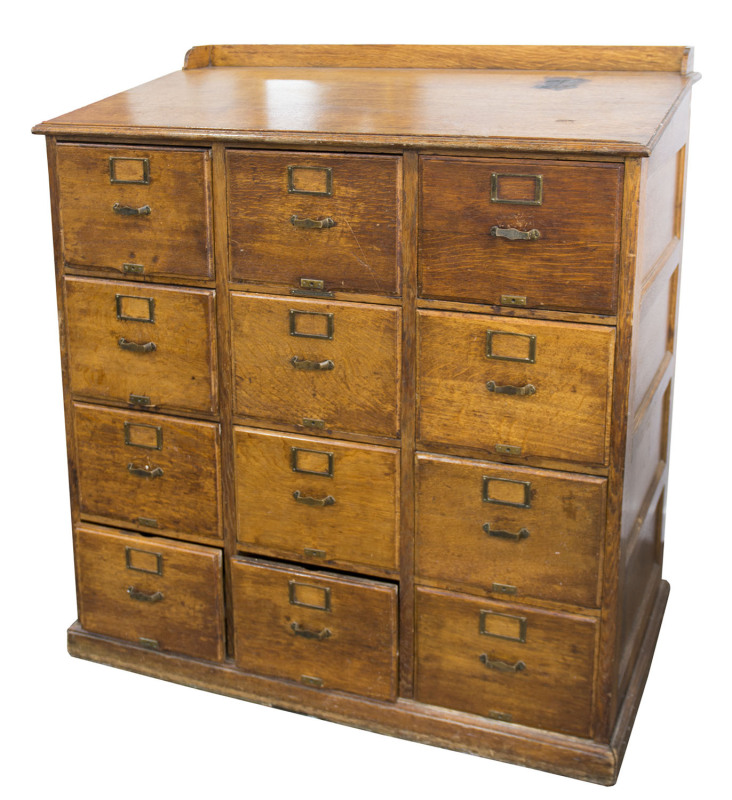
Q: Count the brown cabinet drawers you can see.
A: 12